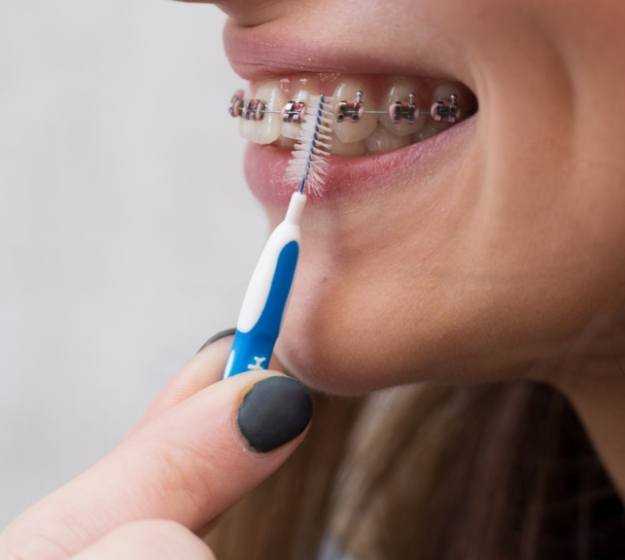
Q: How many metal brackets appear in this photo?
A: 6